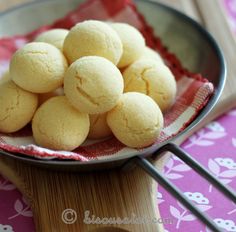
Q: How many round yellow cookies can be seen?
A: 11